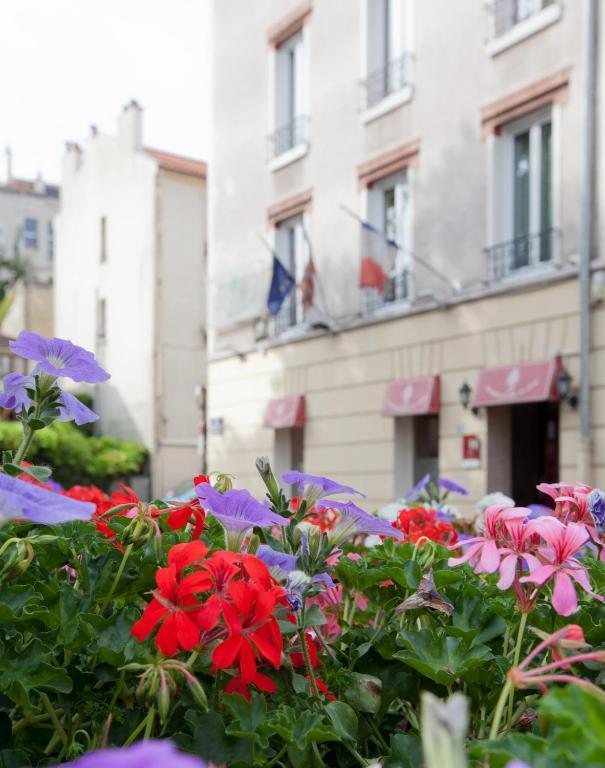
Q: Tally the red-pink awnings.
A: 3